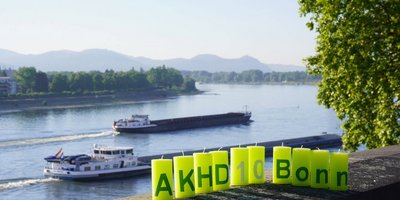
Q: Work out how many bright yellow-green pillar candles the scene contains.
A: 10